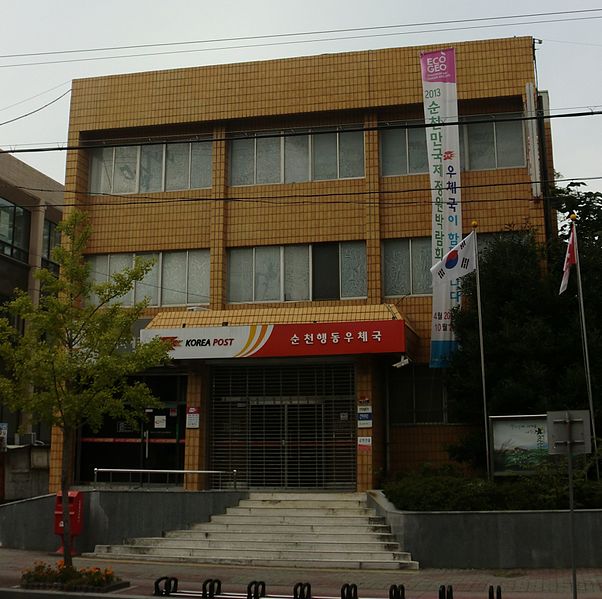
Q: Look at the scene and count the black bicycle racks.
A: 8